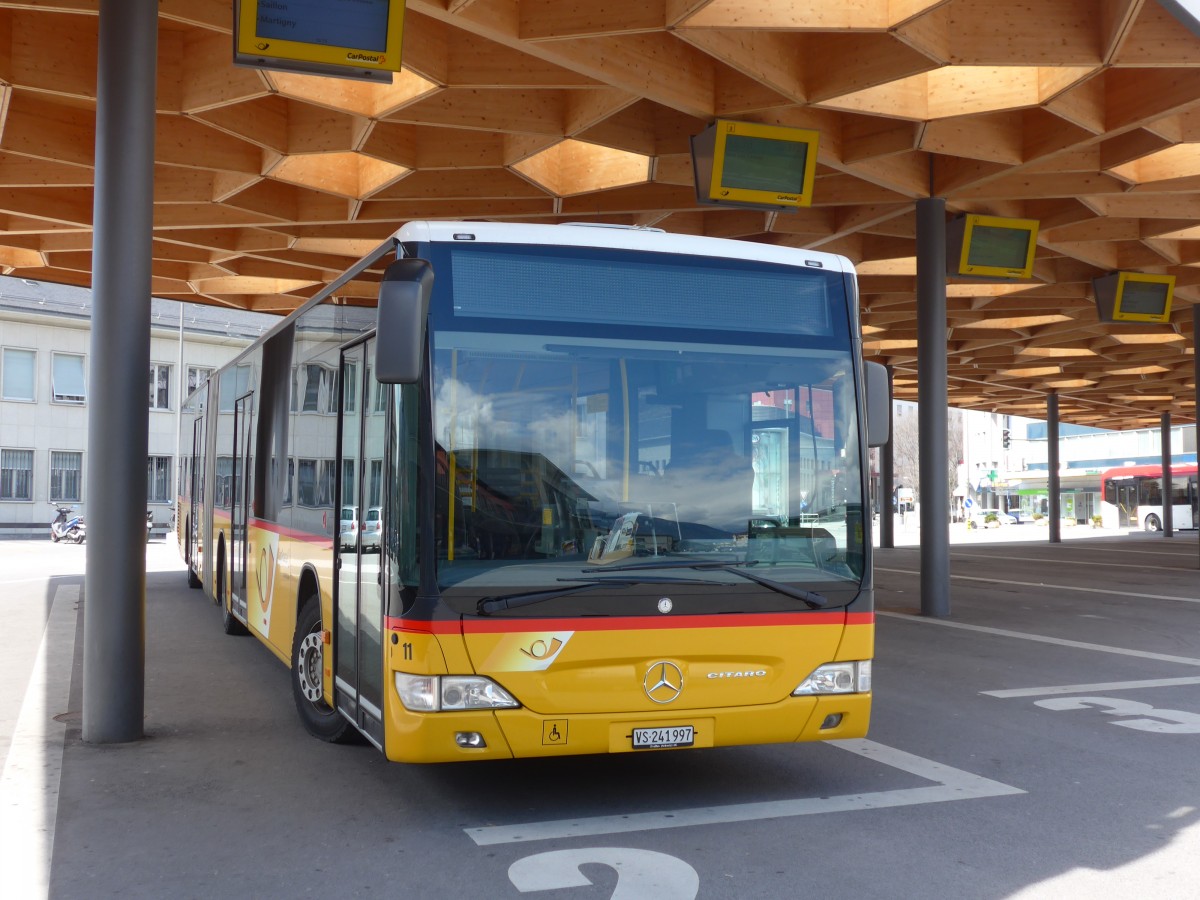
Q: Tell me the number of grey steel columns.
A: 6